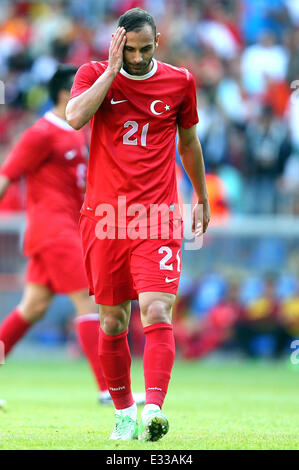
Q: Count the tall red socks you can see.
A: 4